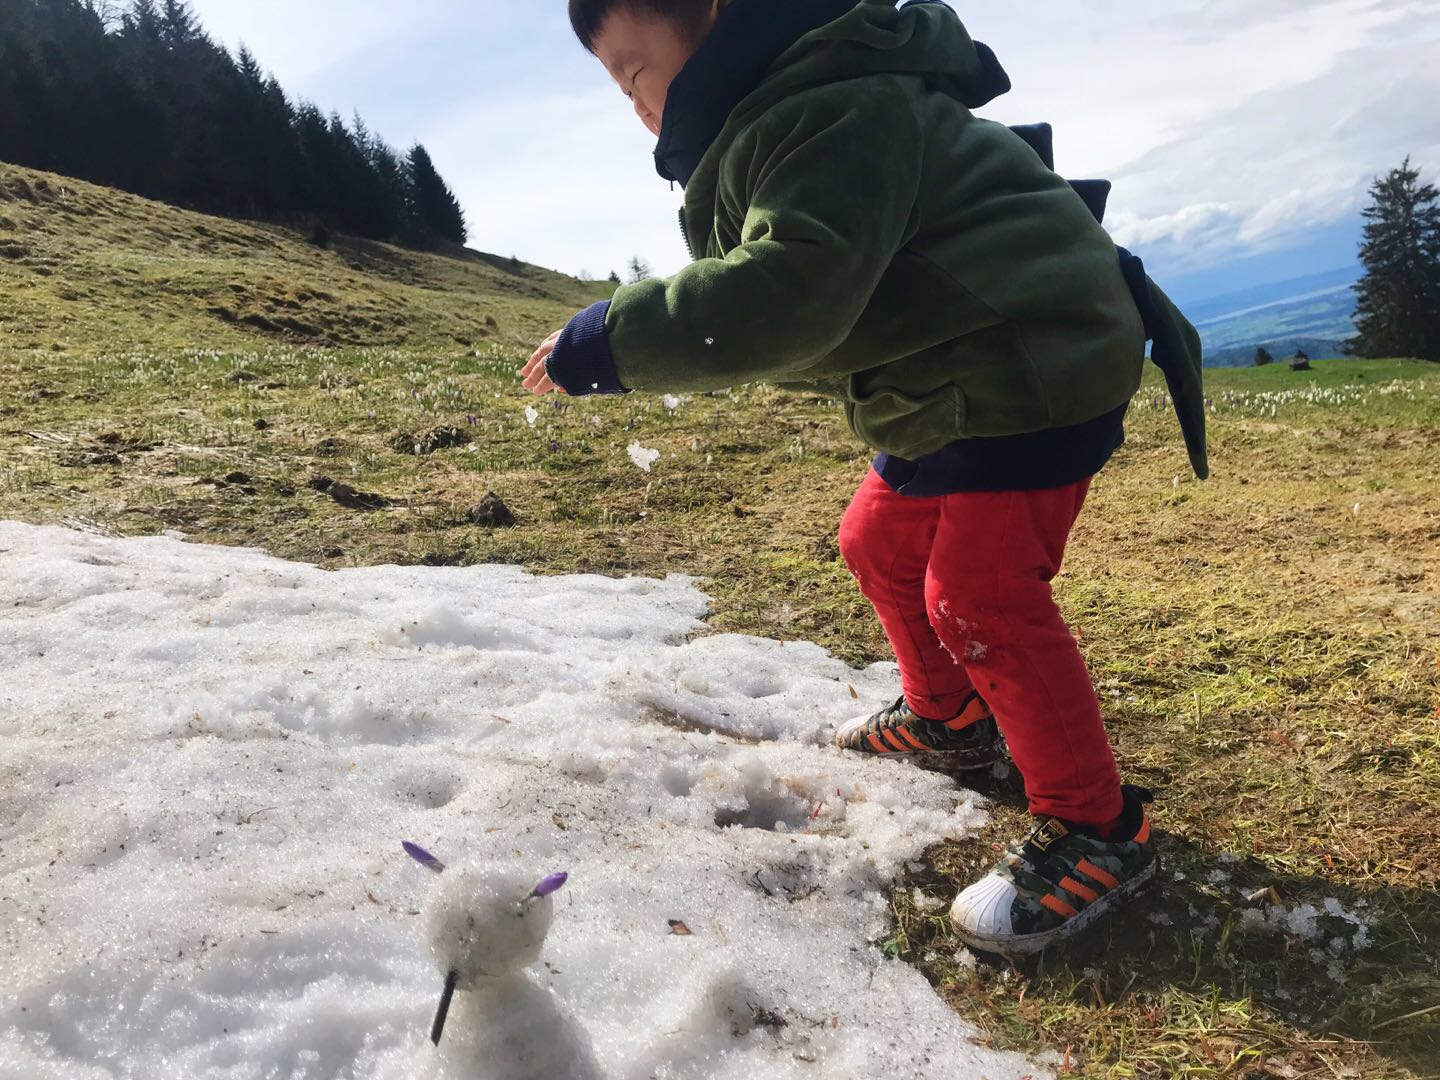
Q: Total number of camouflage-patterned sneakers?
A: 2